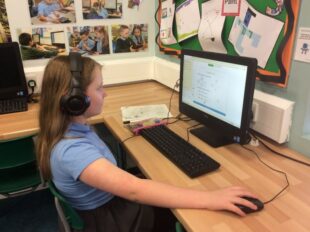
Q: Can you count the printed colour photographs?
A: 5